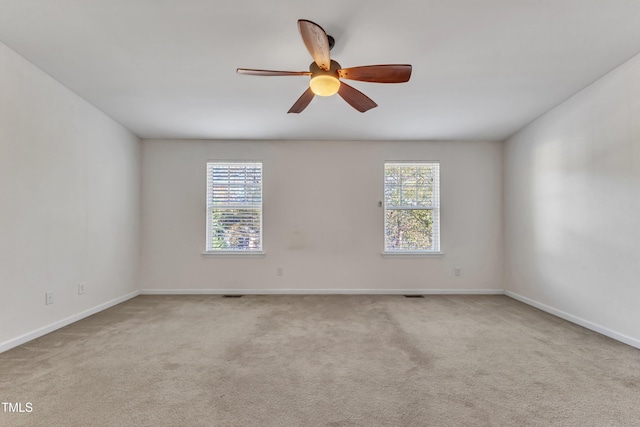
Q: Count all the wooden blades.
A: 5